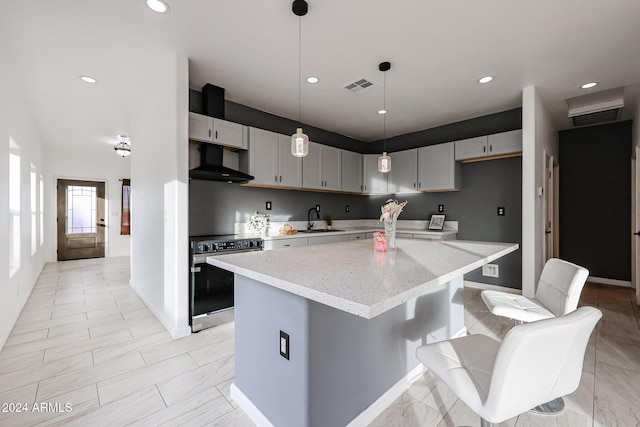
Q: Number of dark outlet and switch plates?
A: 6